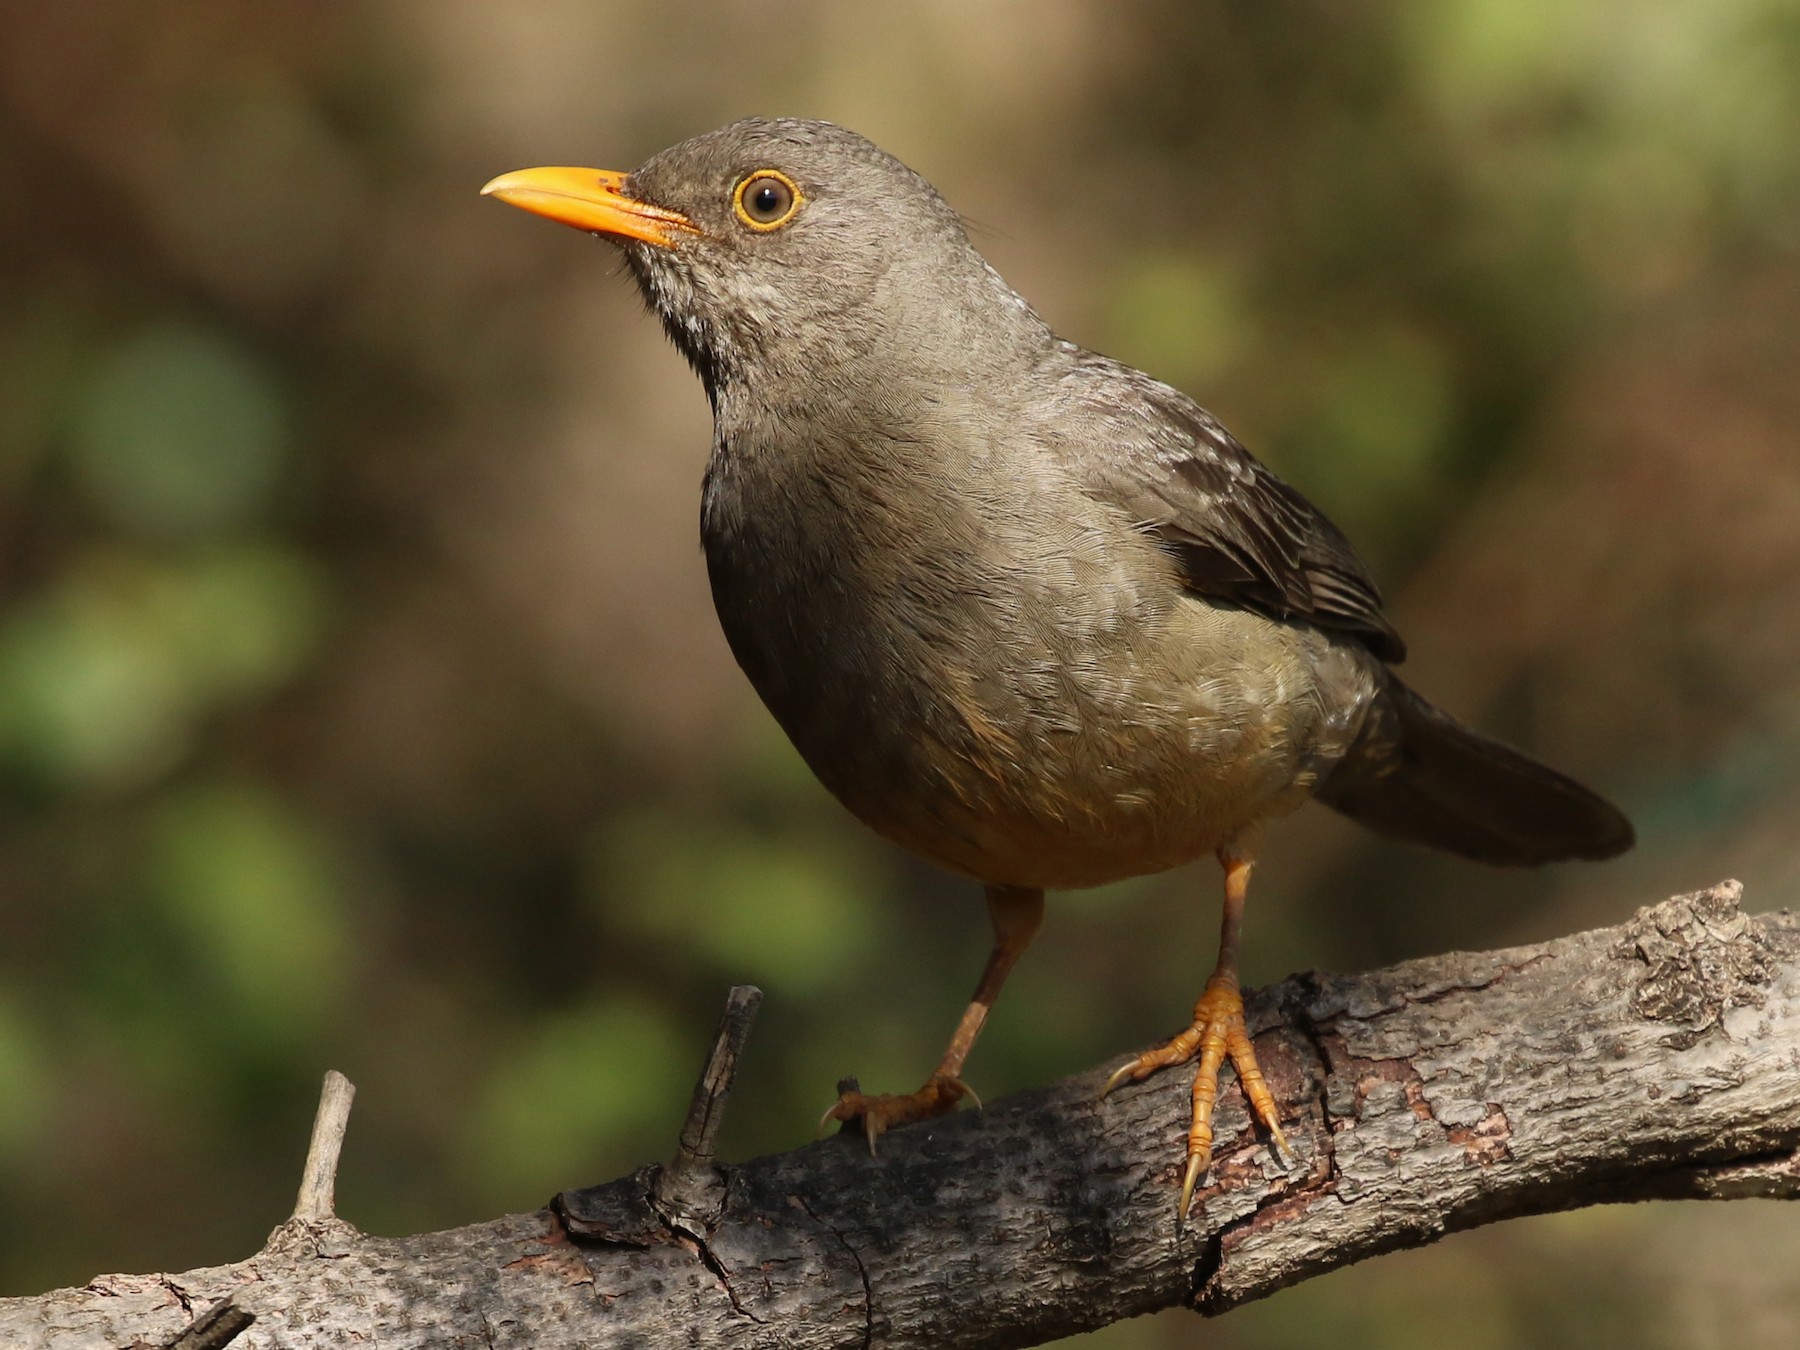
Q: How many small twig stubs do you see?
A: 3